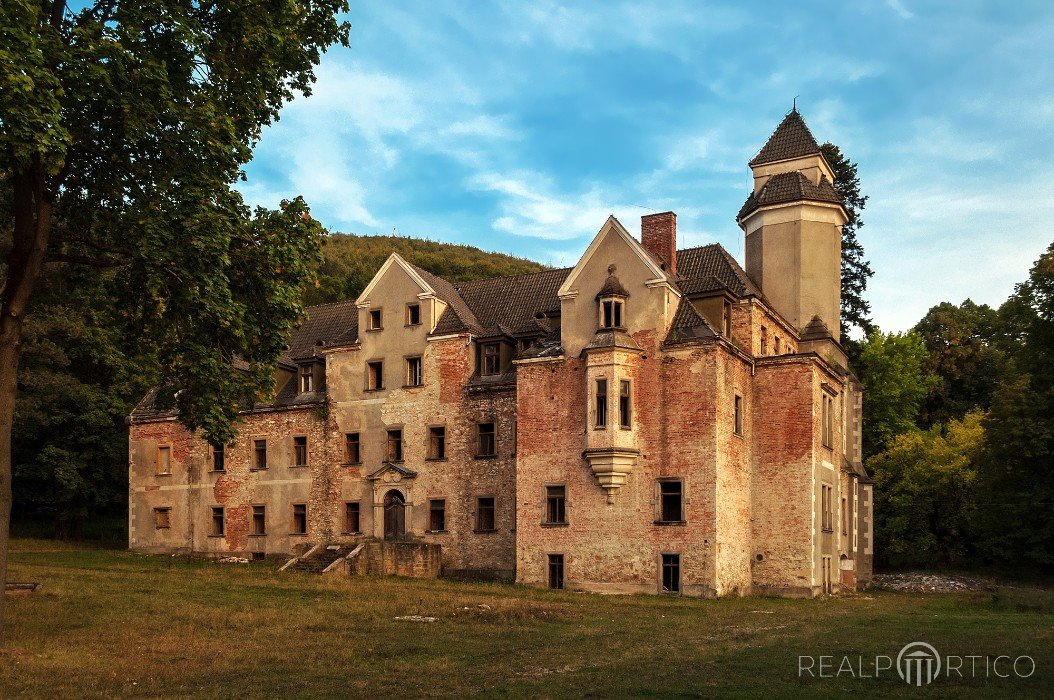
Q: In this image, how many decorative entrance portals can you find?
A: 1